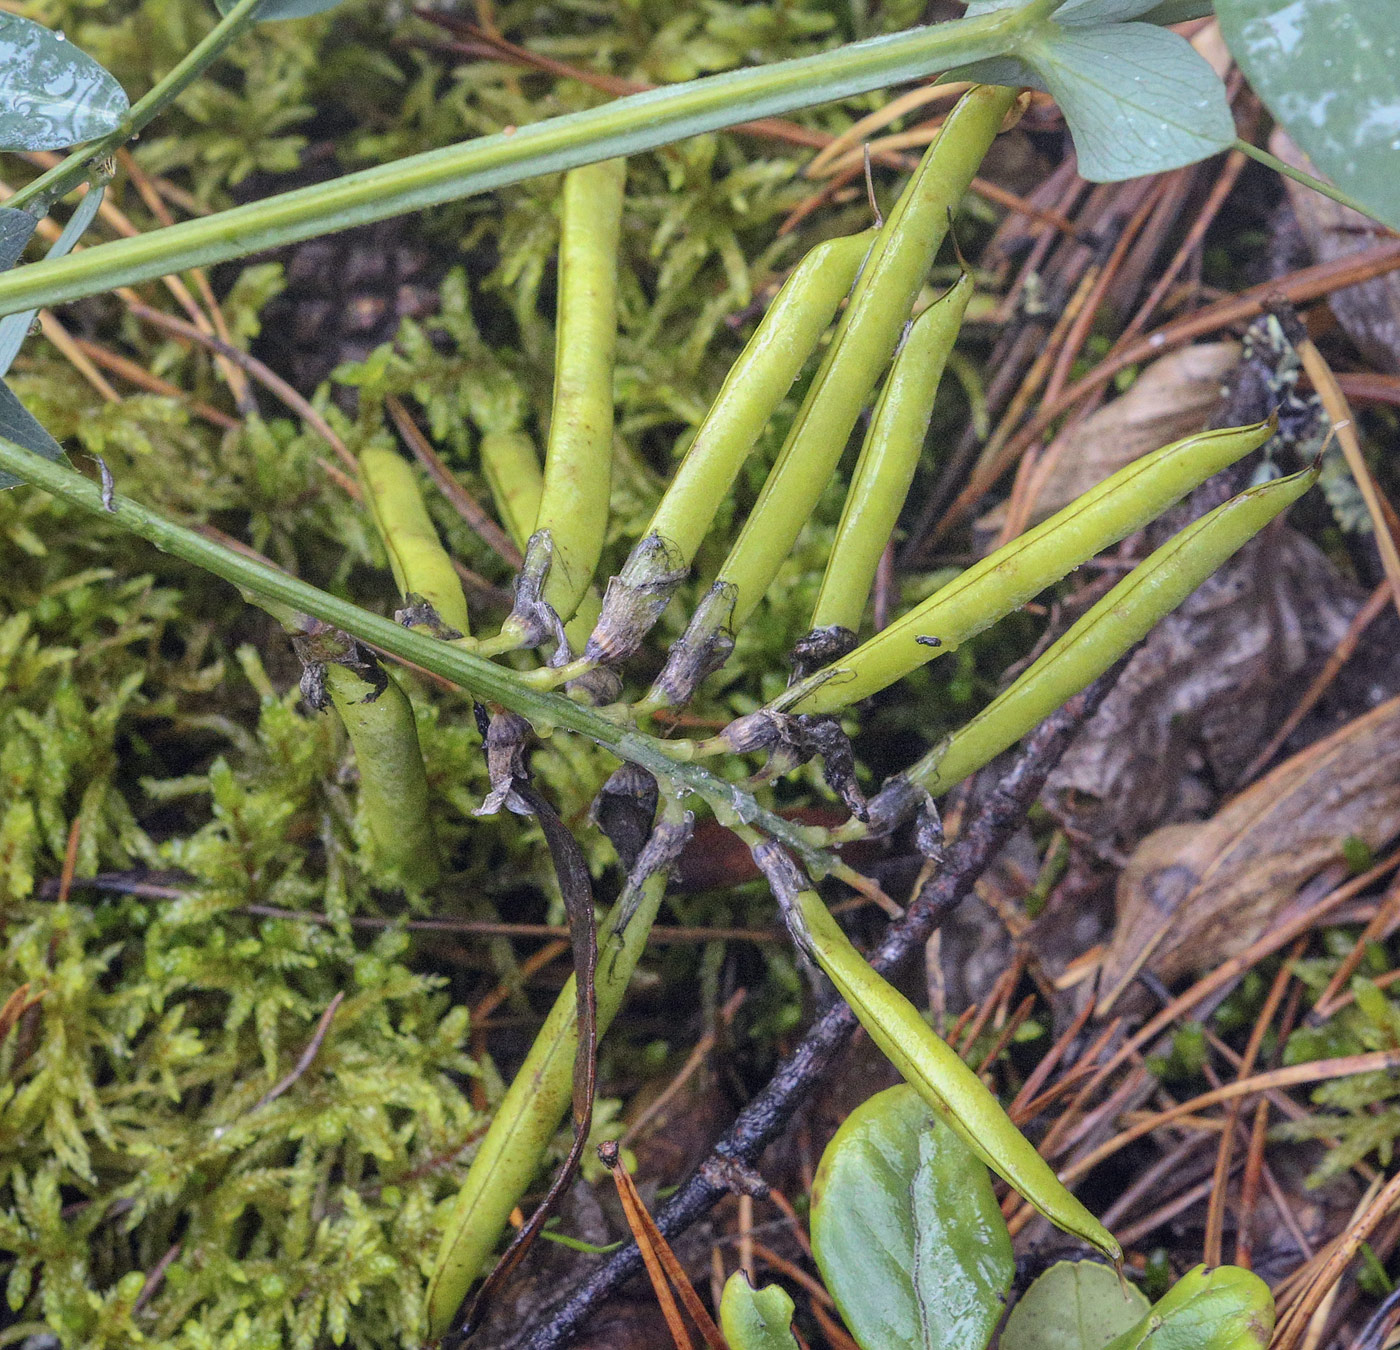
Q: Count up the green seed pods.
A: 11